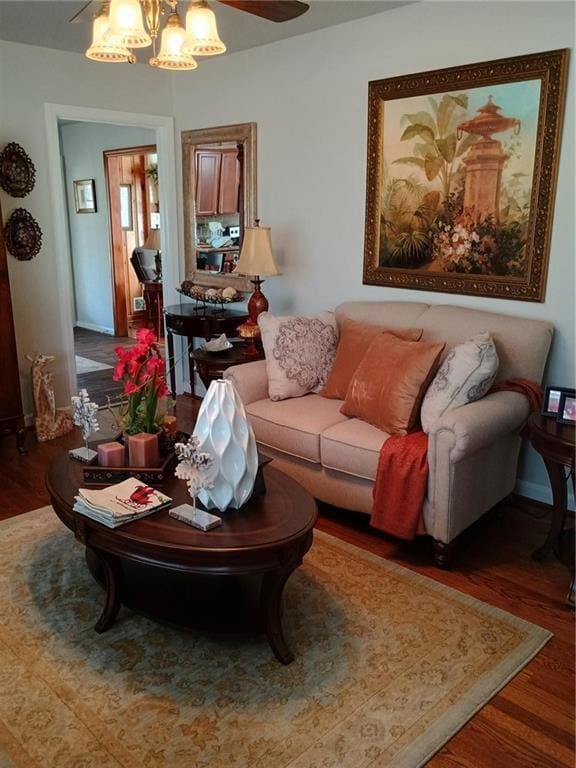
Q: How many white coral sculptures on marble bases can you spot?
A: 2